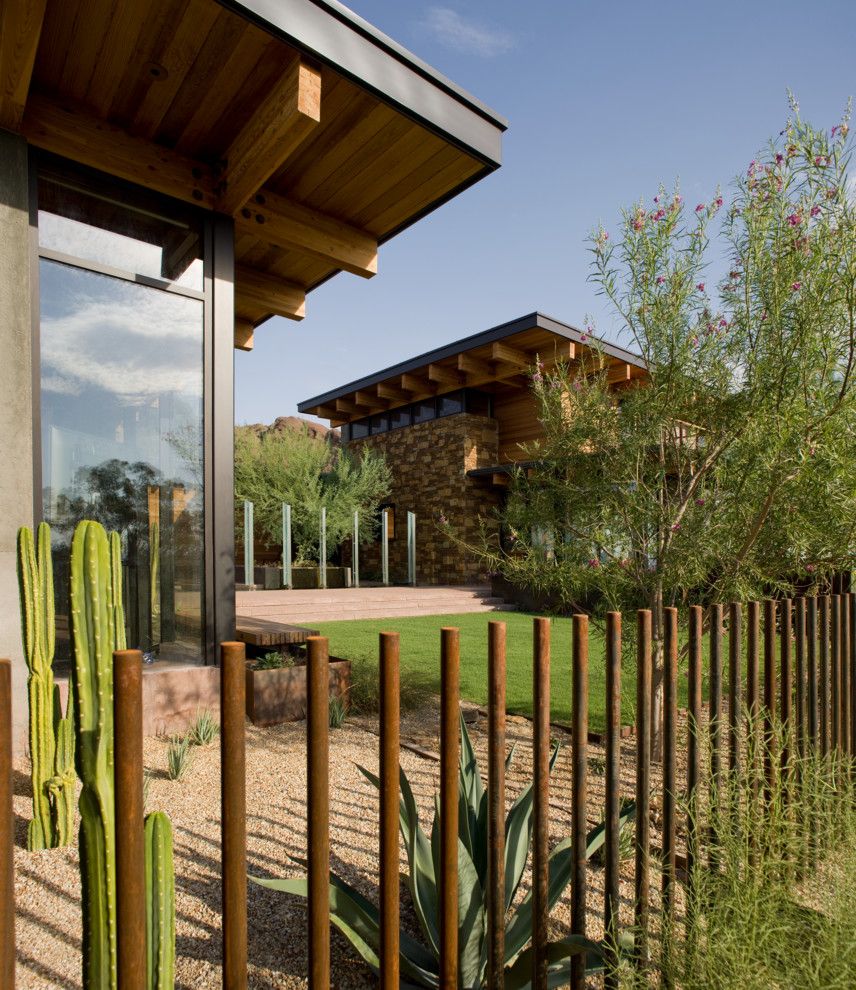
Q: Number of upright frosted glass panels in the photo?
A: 6